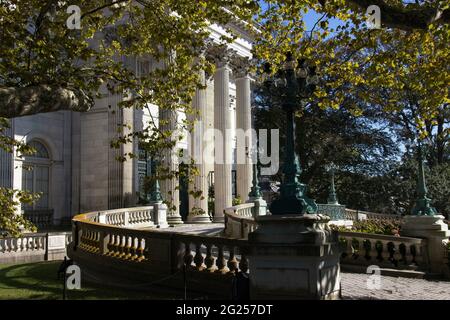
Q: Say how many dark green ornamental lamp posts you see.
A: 5